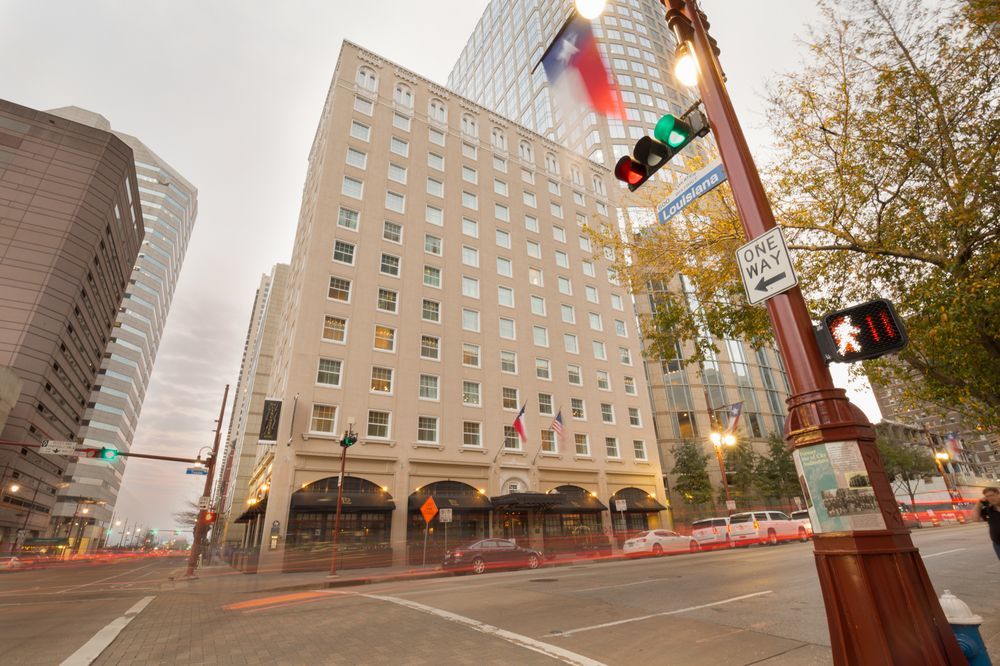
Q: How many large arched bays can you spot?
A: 4